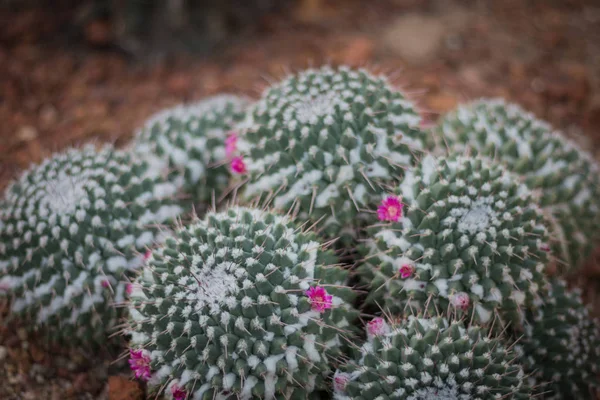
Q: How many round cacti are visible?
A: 8